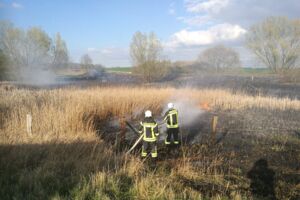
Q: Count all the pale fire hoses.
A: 1